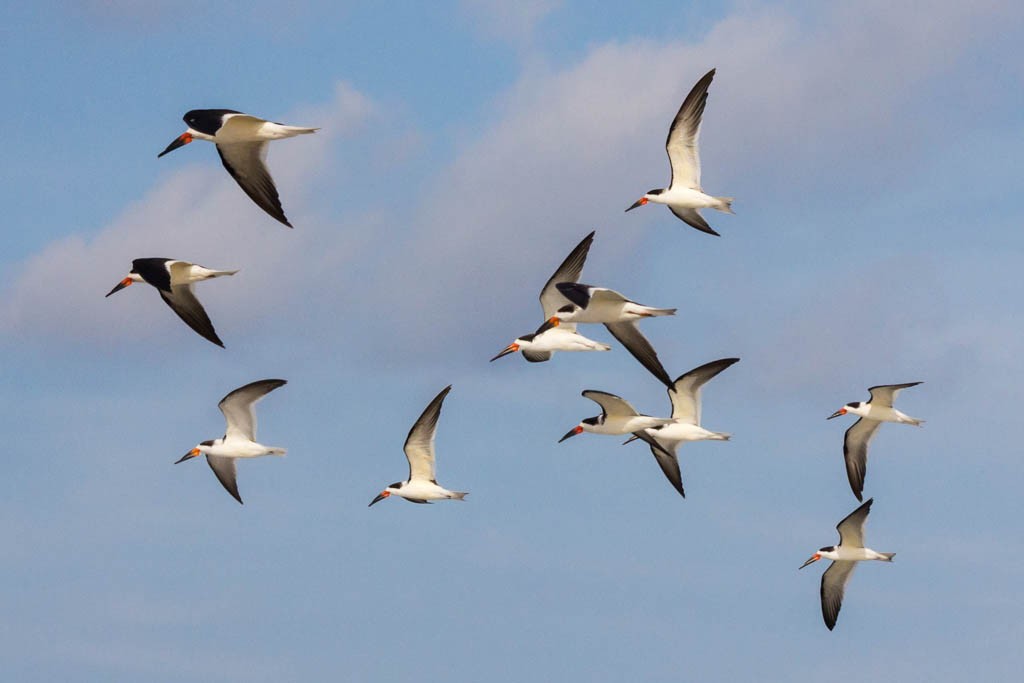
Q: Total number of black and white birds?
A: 11